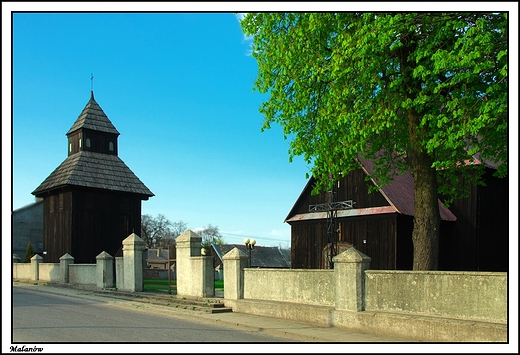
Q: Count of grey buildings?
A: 1